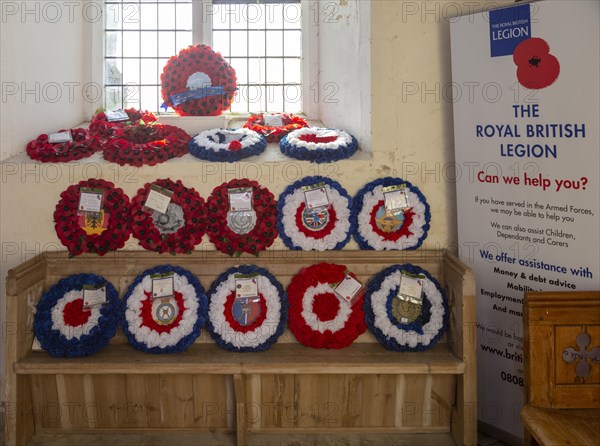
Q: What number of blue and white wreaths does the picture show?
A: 8